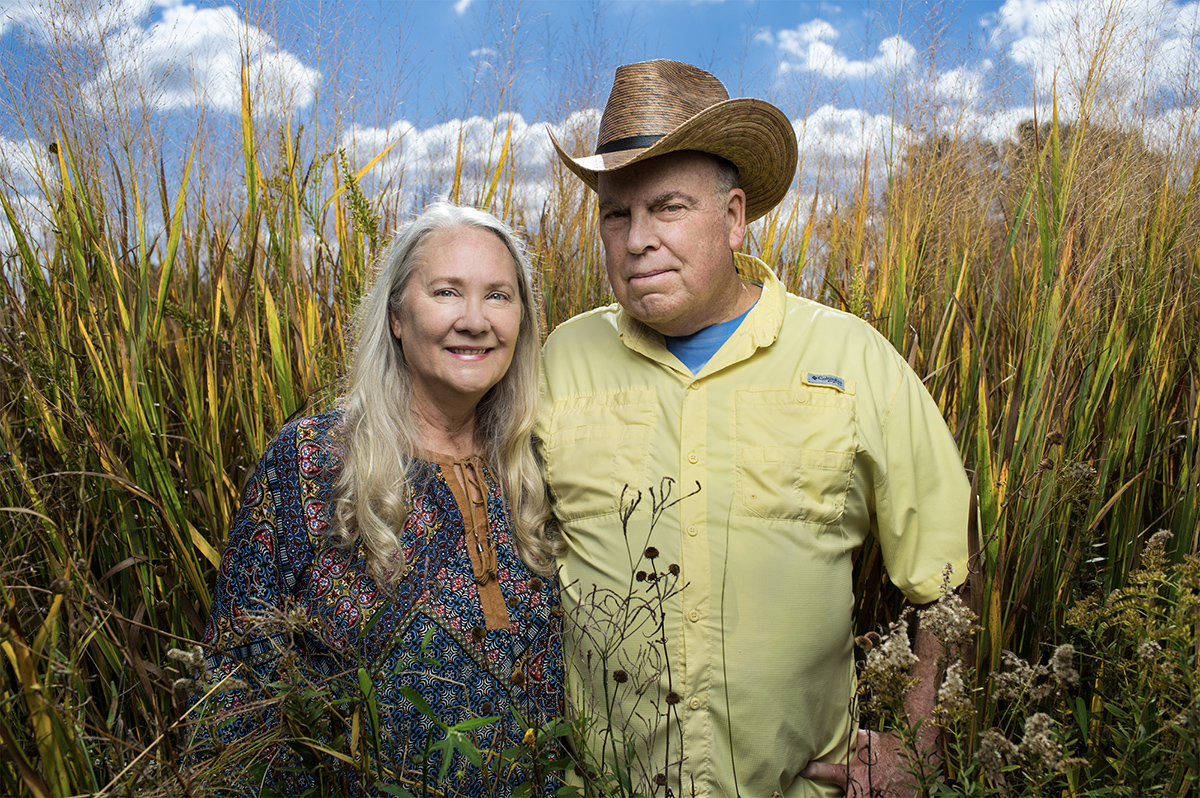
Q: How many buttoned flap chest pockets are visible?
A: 2